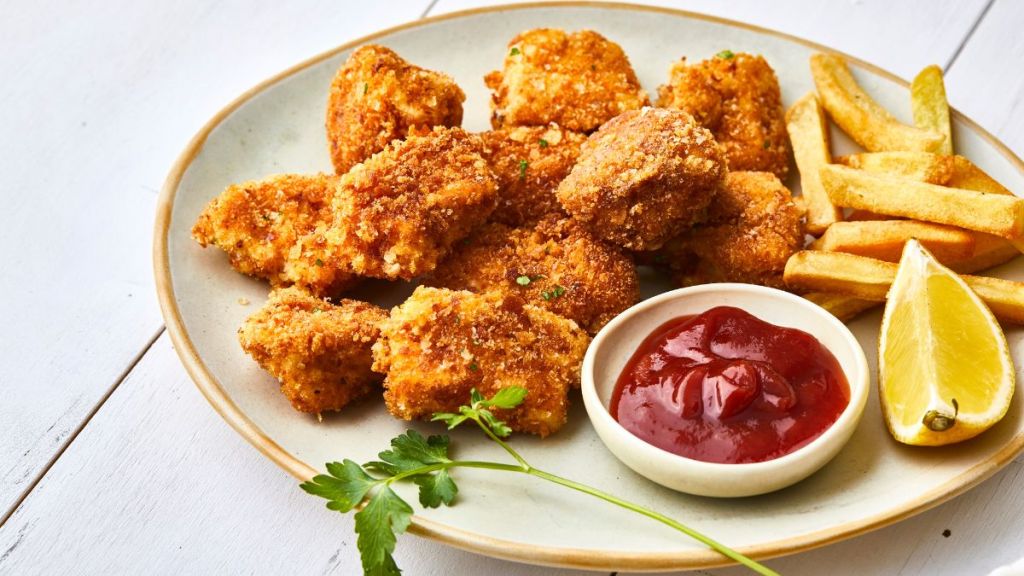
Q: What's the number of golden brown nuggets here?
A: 11